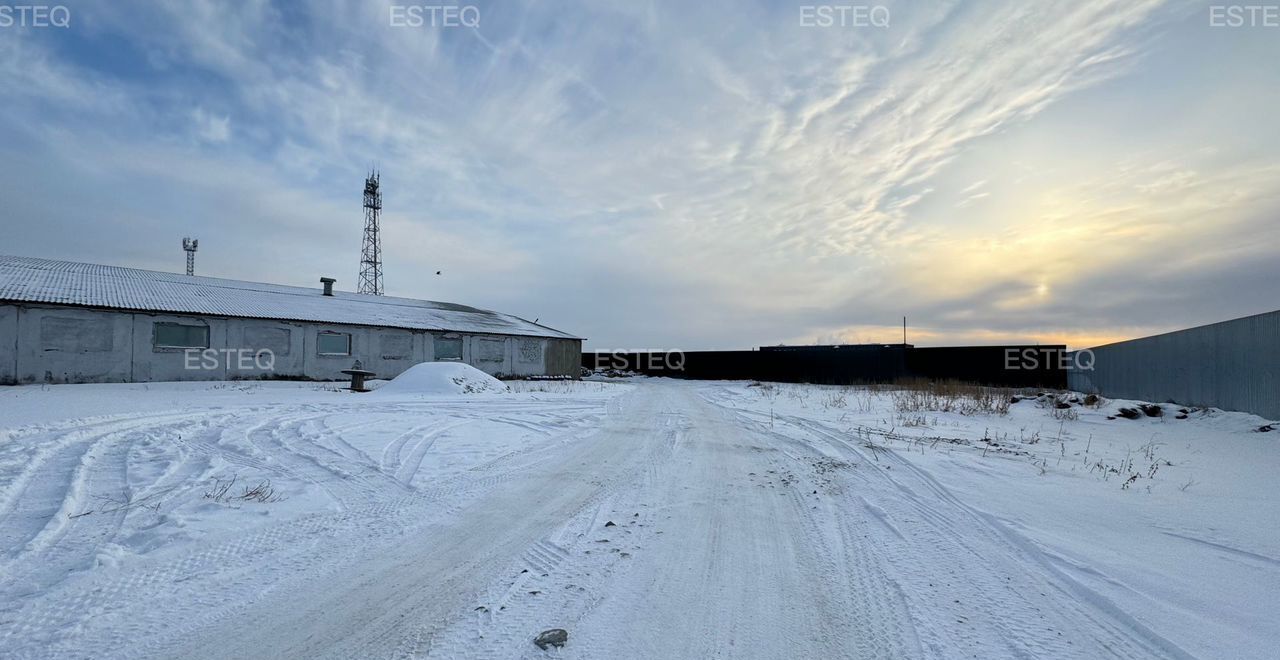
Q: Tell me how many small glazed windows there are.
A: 3